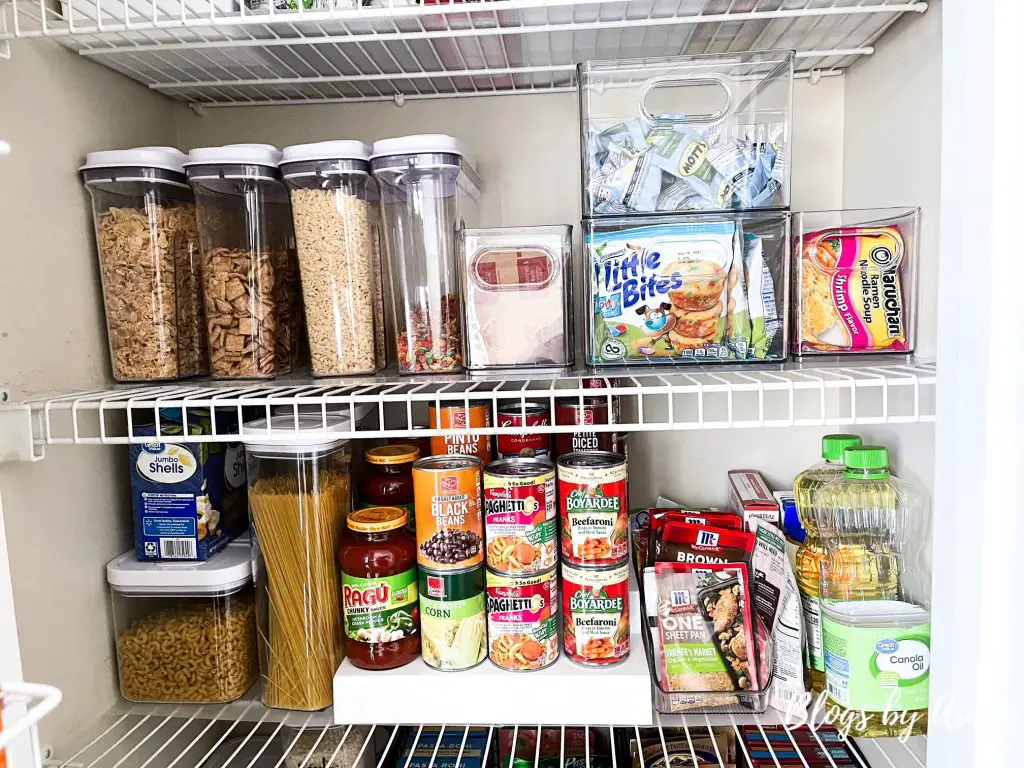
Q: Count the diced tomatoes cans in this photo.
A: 1